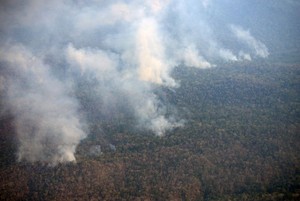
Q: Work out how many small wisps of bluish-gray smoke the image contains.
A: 2